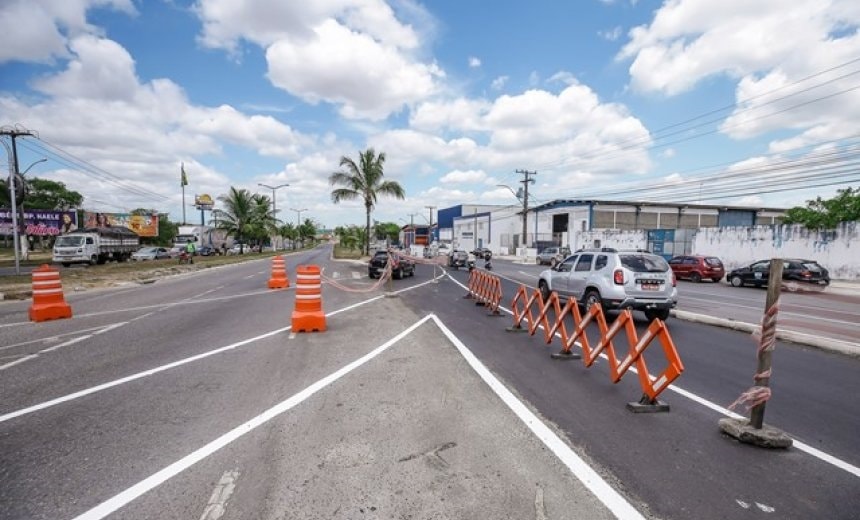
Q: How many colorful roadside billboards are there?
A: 2